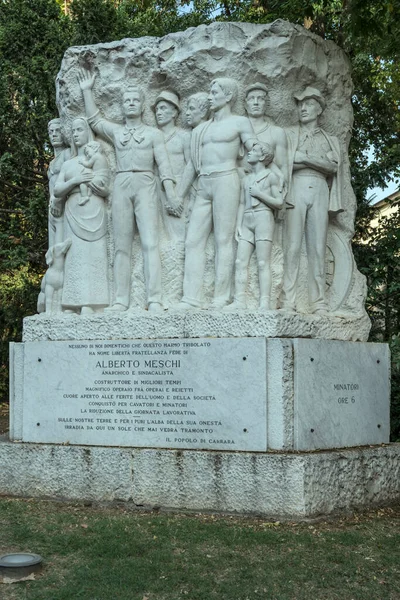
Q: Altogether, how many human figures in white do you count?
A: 10